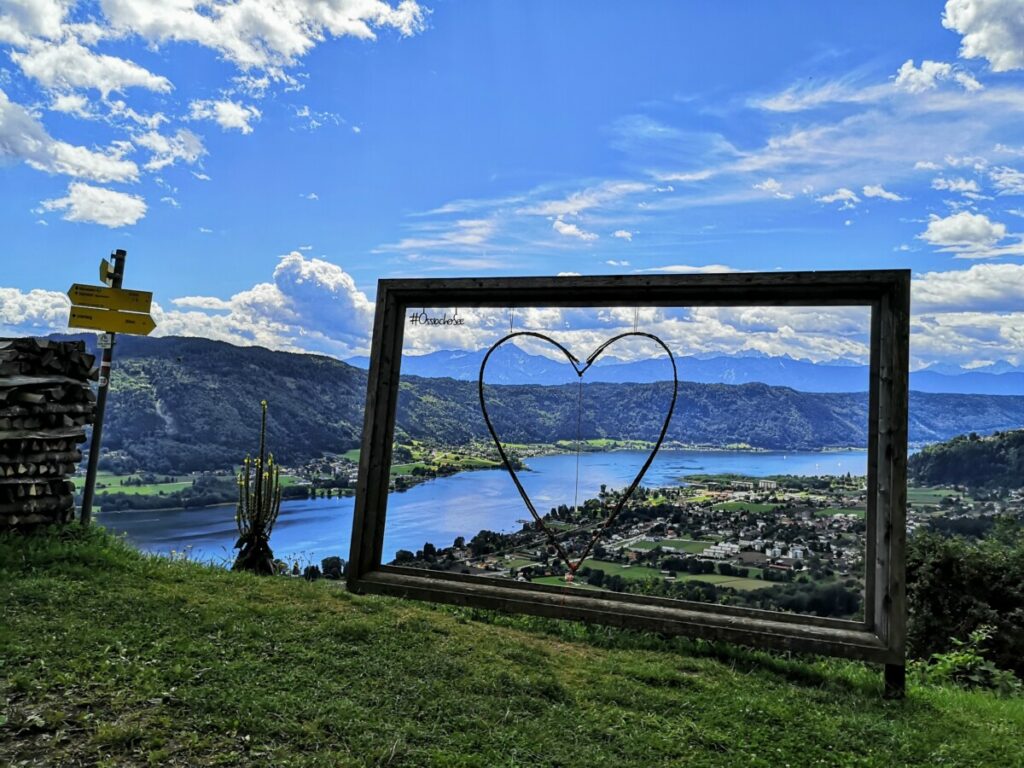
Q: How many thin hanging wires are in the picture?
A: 3